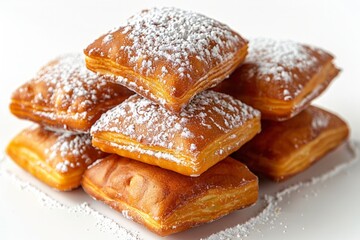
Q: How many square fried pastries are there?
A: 7